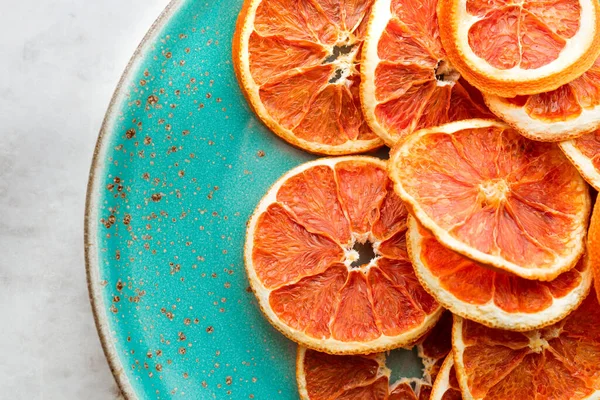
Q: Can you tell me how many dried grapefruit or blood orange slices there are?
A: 12